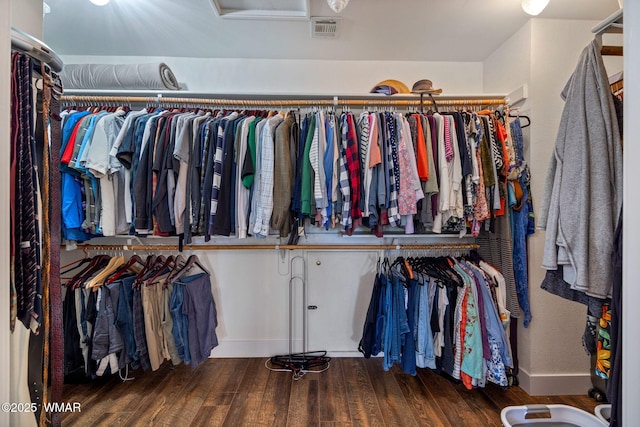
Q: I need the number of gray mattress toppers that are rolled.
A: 1